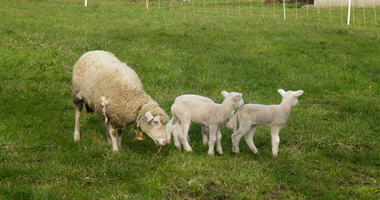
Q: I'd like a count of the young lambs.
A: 3